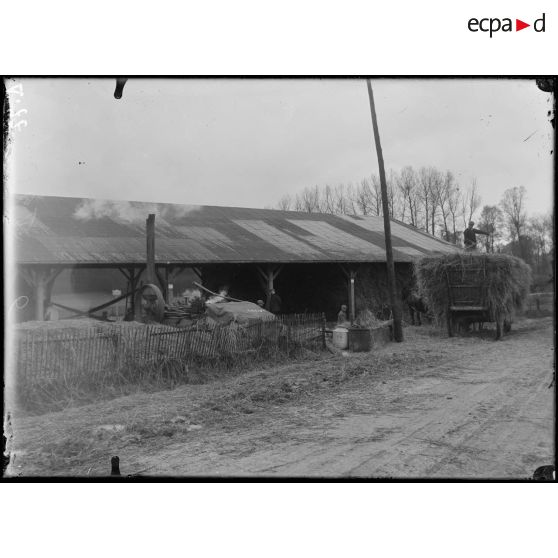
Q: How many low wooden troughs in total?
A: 1